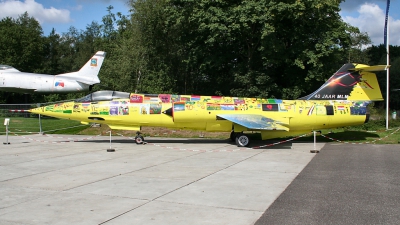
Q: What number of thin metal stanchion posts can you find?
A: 3